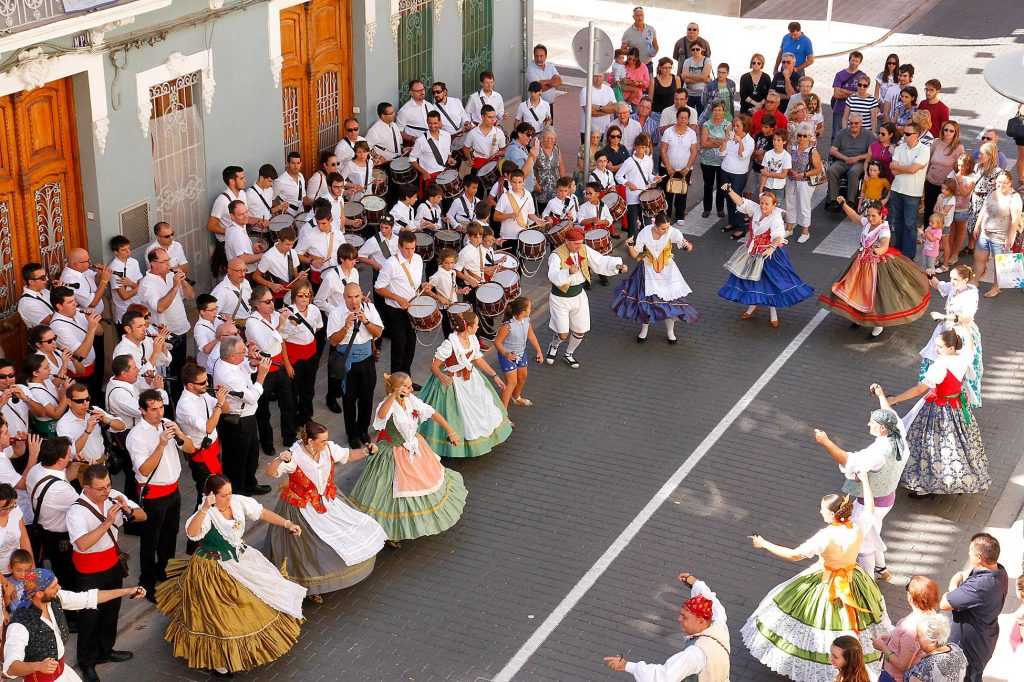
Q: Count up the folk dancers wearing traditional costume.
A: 14